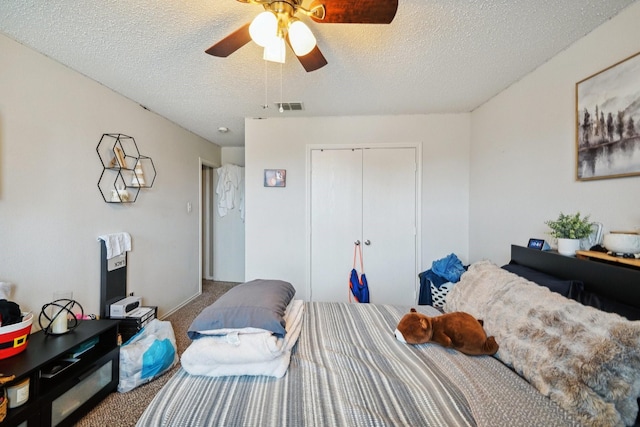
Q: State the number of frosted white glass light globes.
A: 3